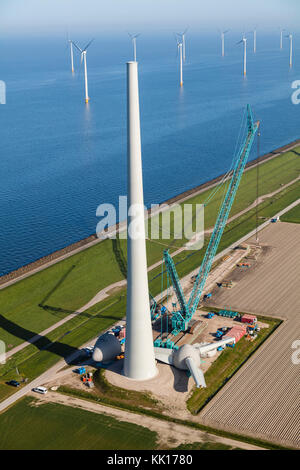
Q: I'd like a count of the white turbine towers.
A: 11